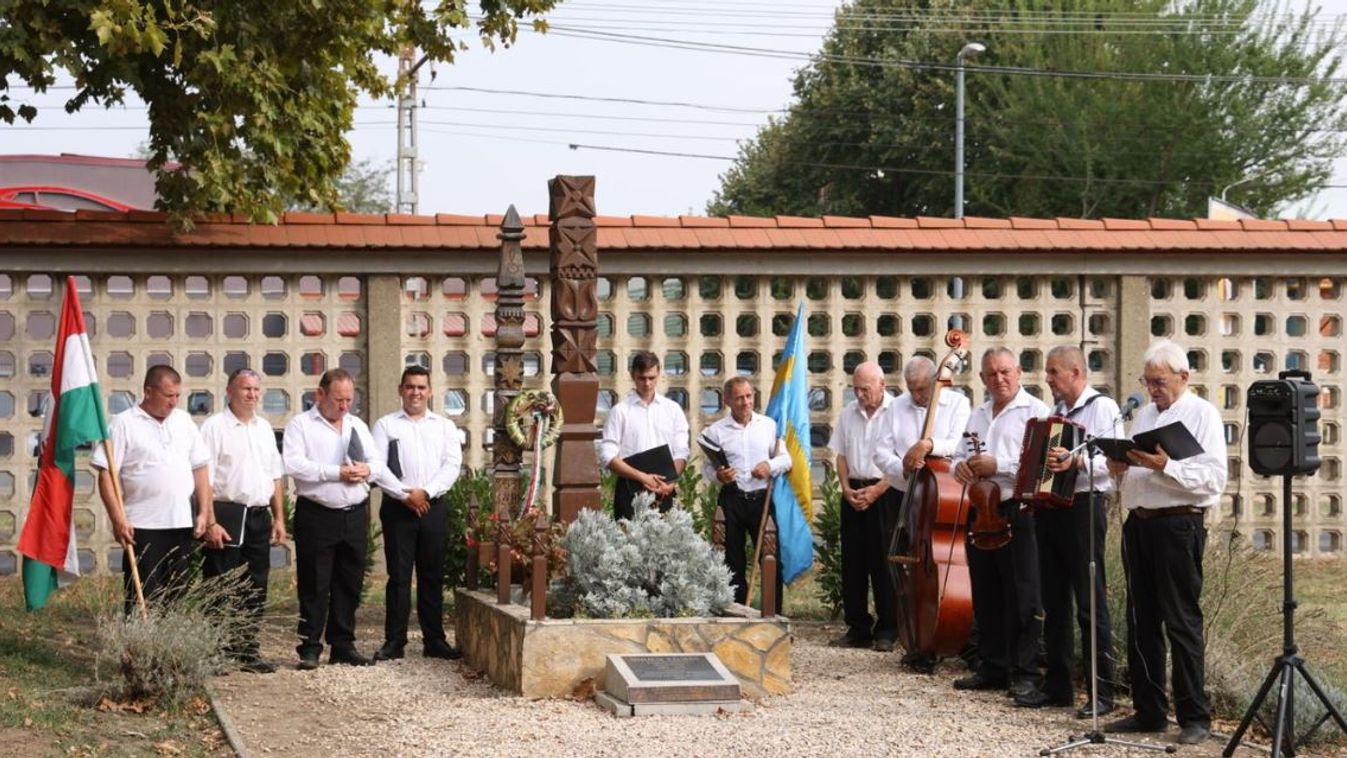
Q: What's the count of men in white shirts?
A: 11